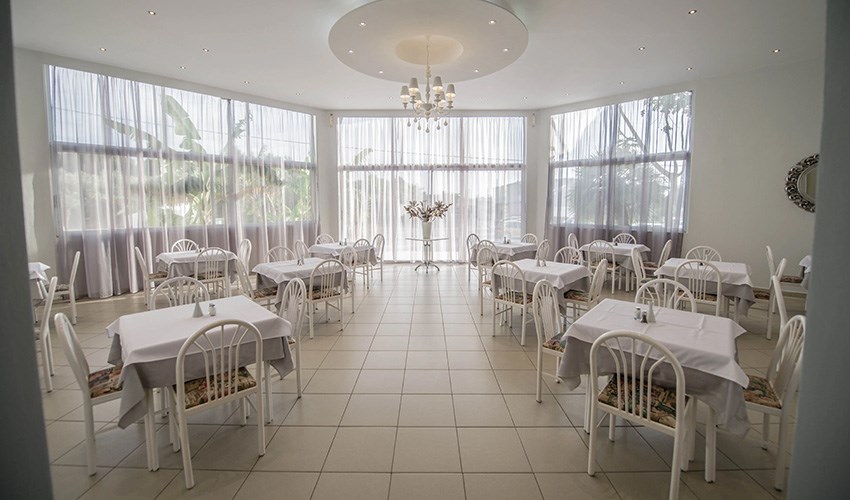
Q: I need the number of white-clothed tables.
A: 11